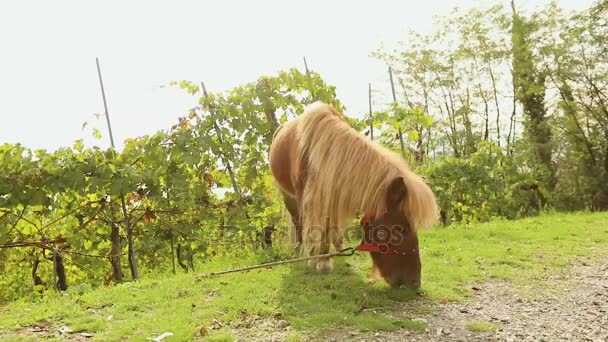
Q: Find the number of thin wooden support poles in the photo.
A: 5